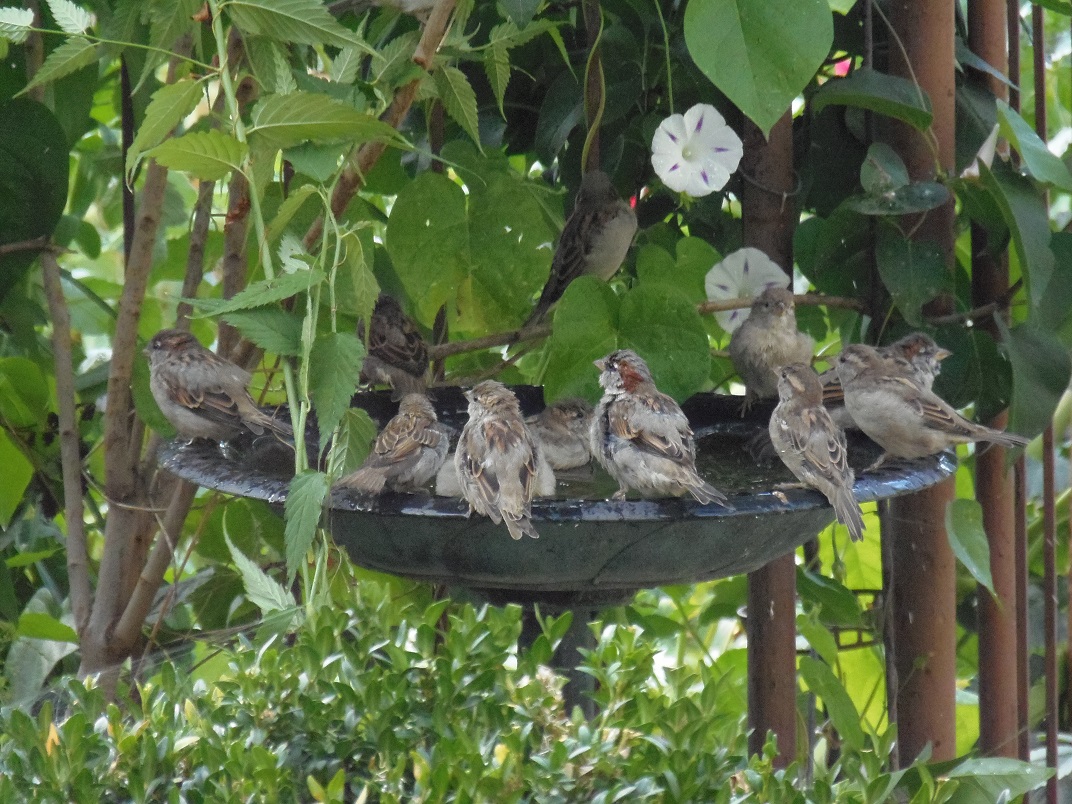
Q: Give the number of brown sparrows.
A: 11